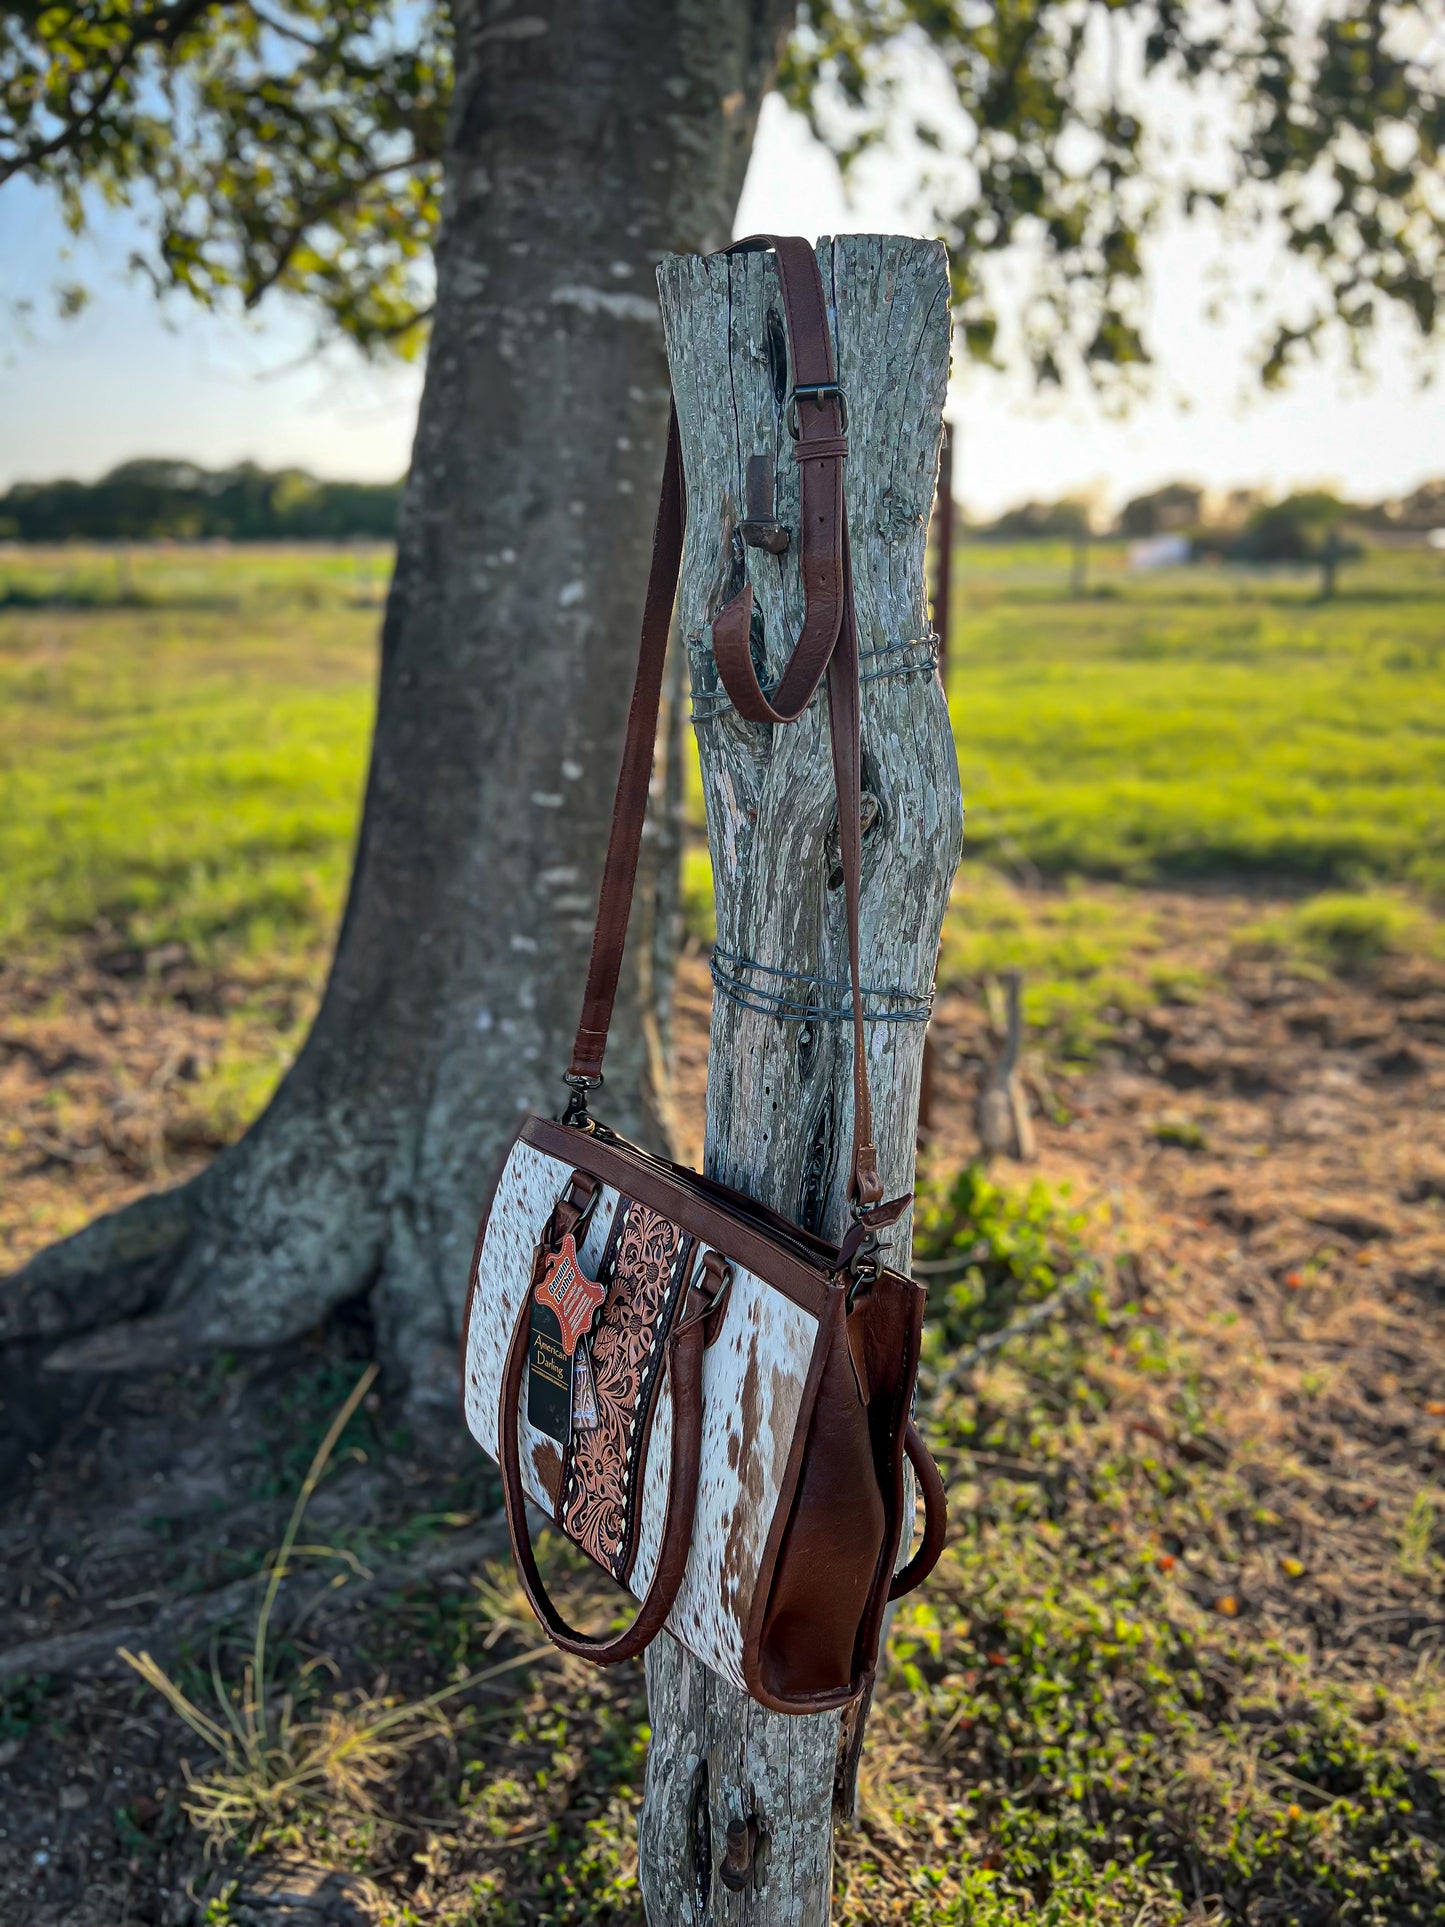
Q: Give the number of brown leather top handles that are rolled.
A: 2